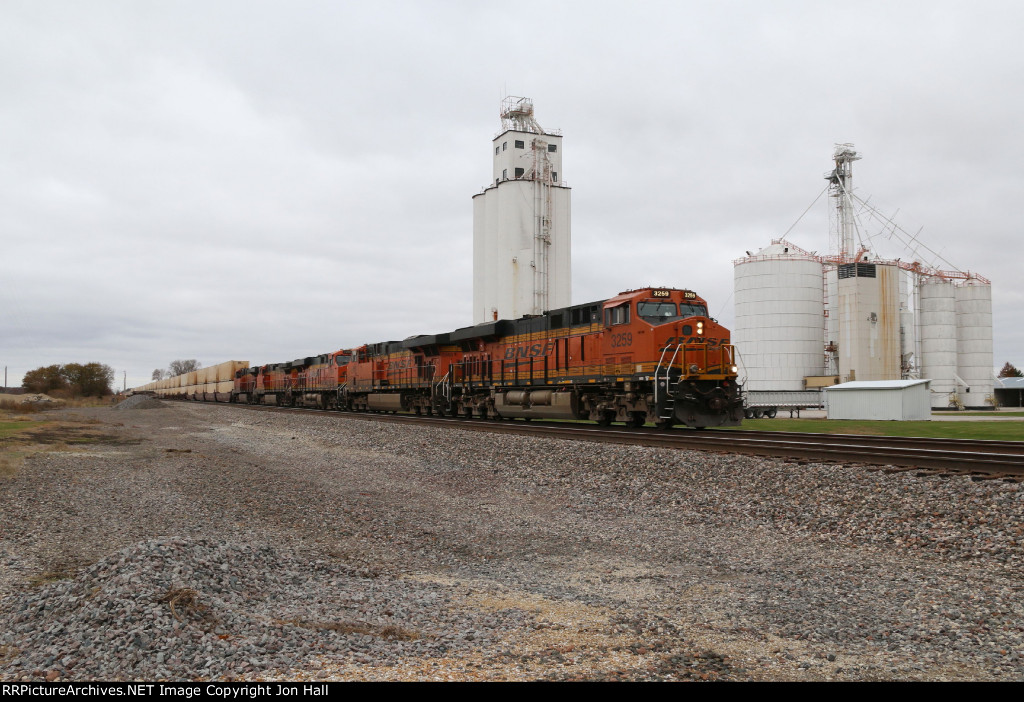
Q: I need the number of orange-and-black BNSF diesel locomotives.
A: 5